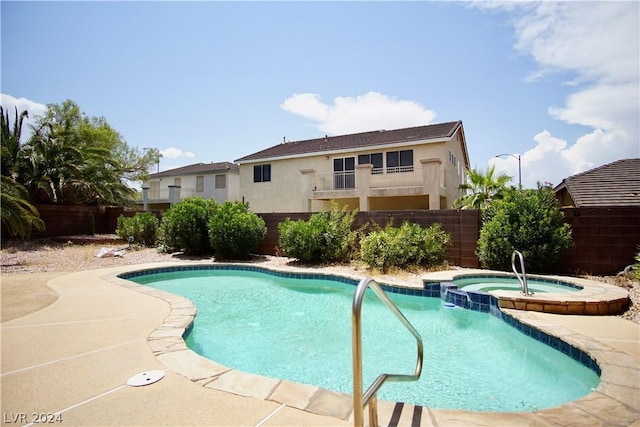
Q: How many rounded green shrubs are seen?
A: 6